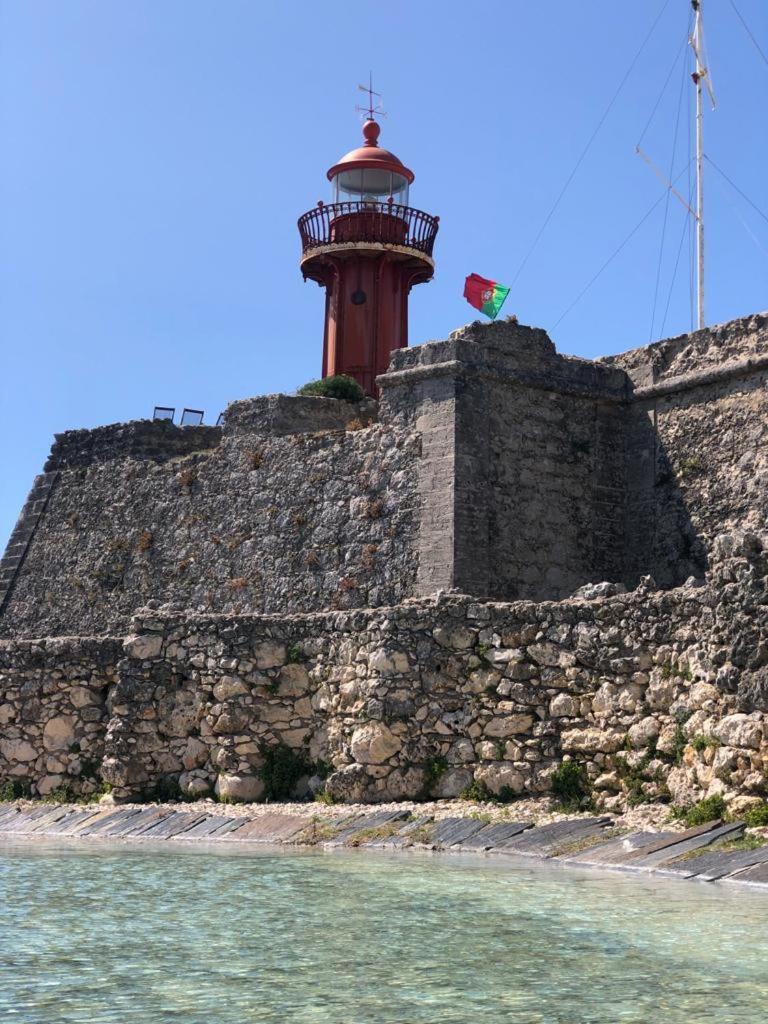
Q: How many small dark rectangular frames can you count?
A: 3